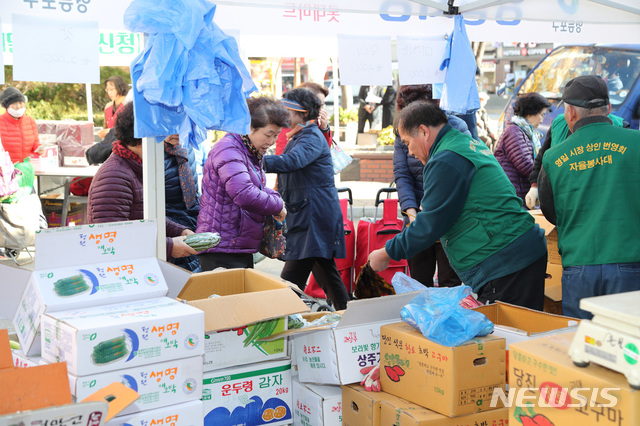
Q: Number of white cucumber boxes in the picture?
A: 4